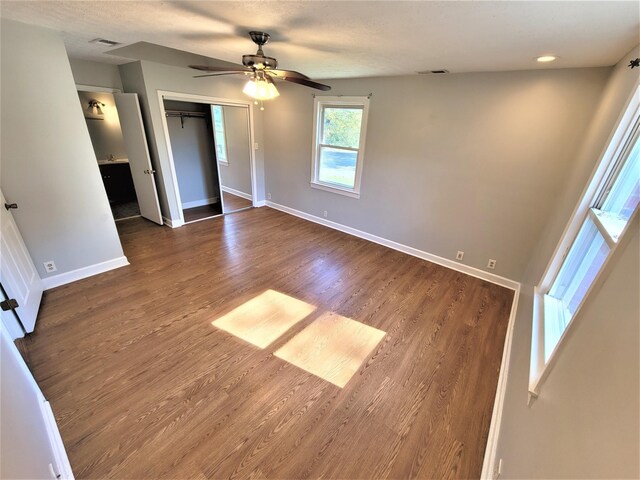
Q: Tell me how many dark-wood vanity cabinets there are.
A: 1